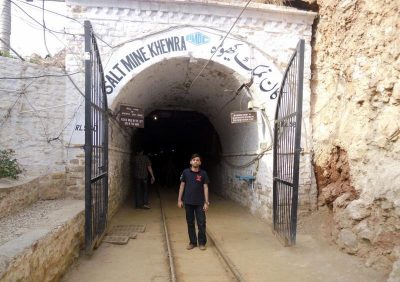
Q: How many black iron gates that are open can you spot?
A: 2